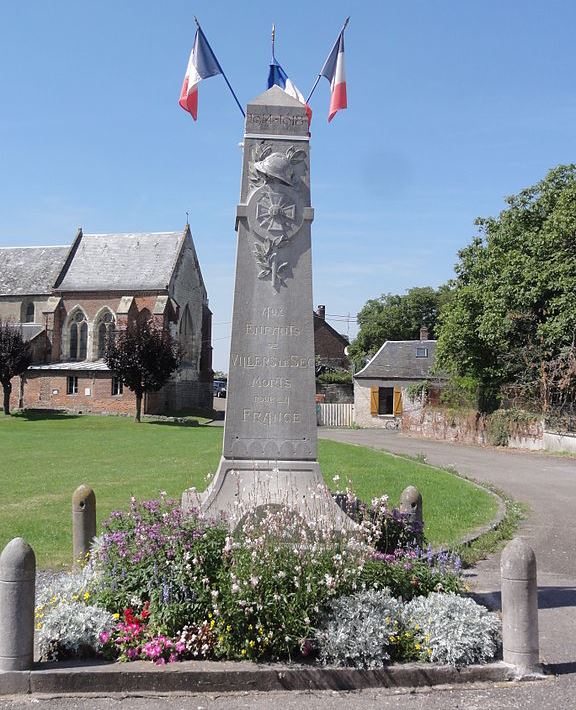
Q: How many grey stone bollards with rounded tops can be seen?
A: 4